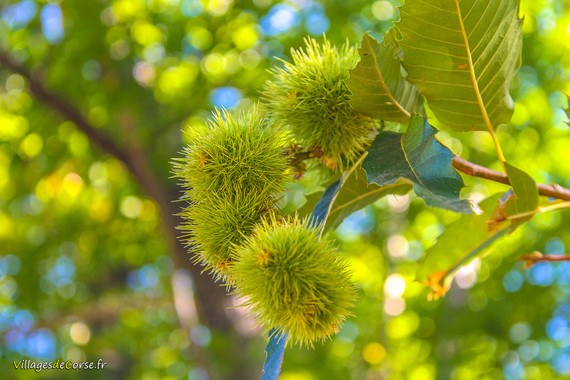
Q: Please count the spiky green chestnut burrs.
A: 4